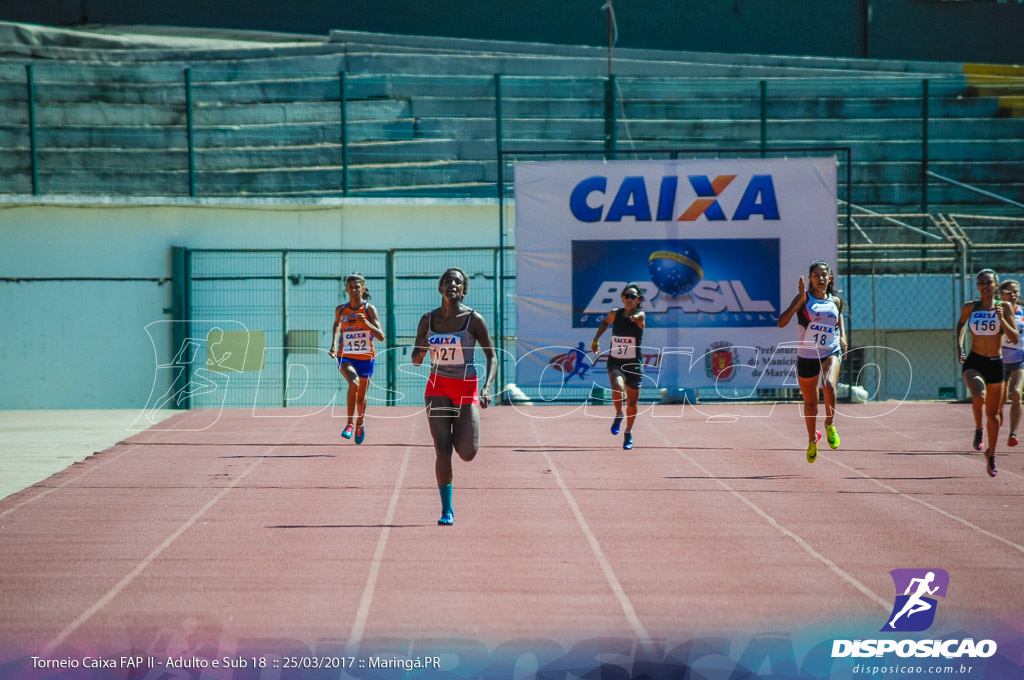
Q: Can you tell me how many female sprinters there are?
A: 6